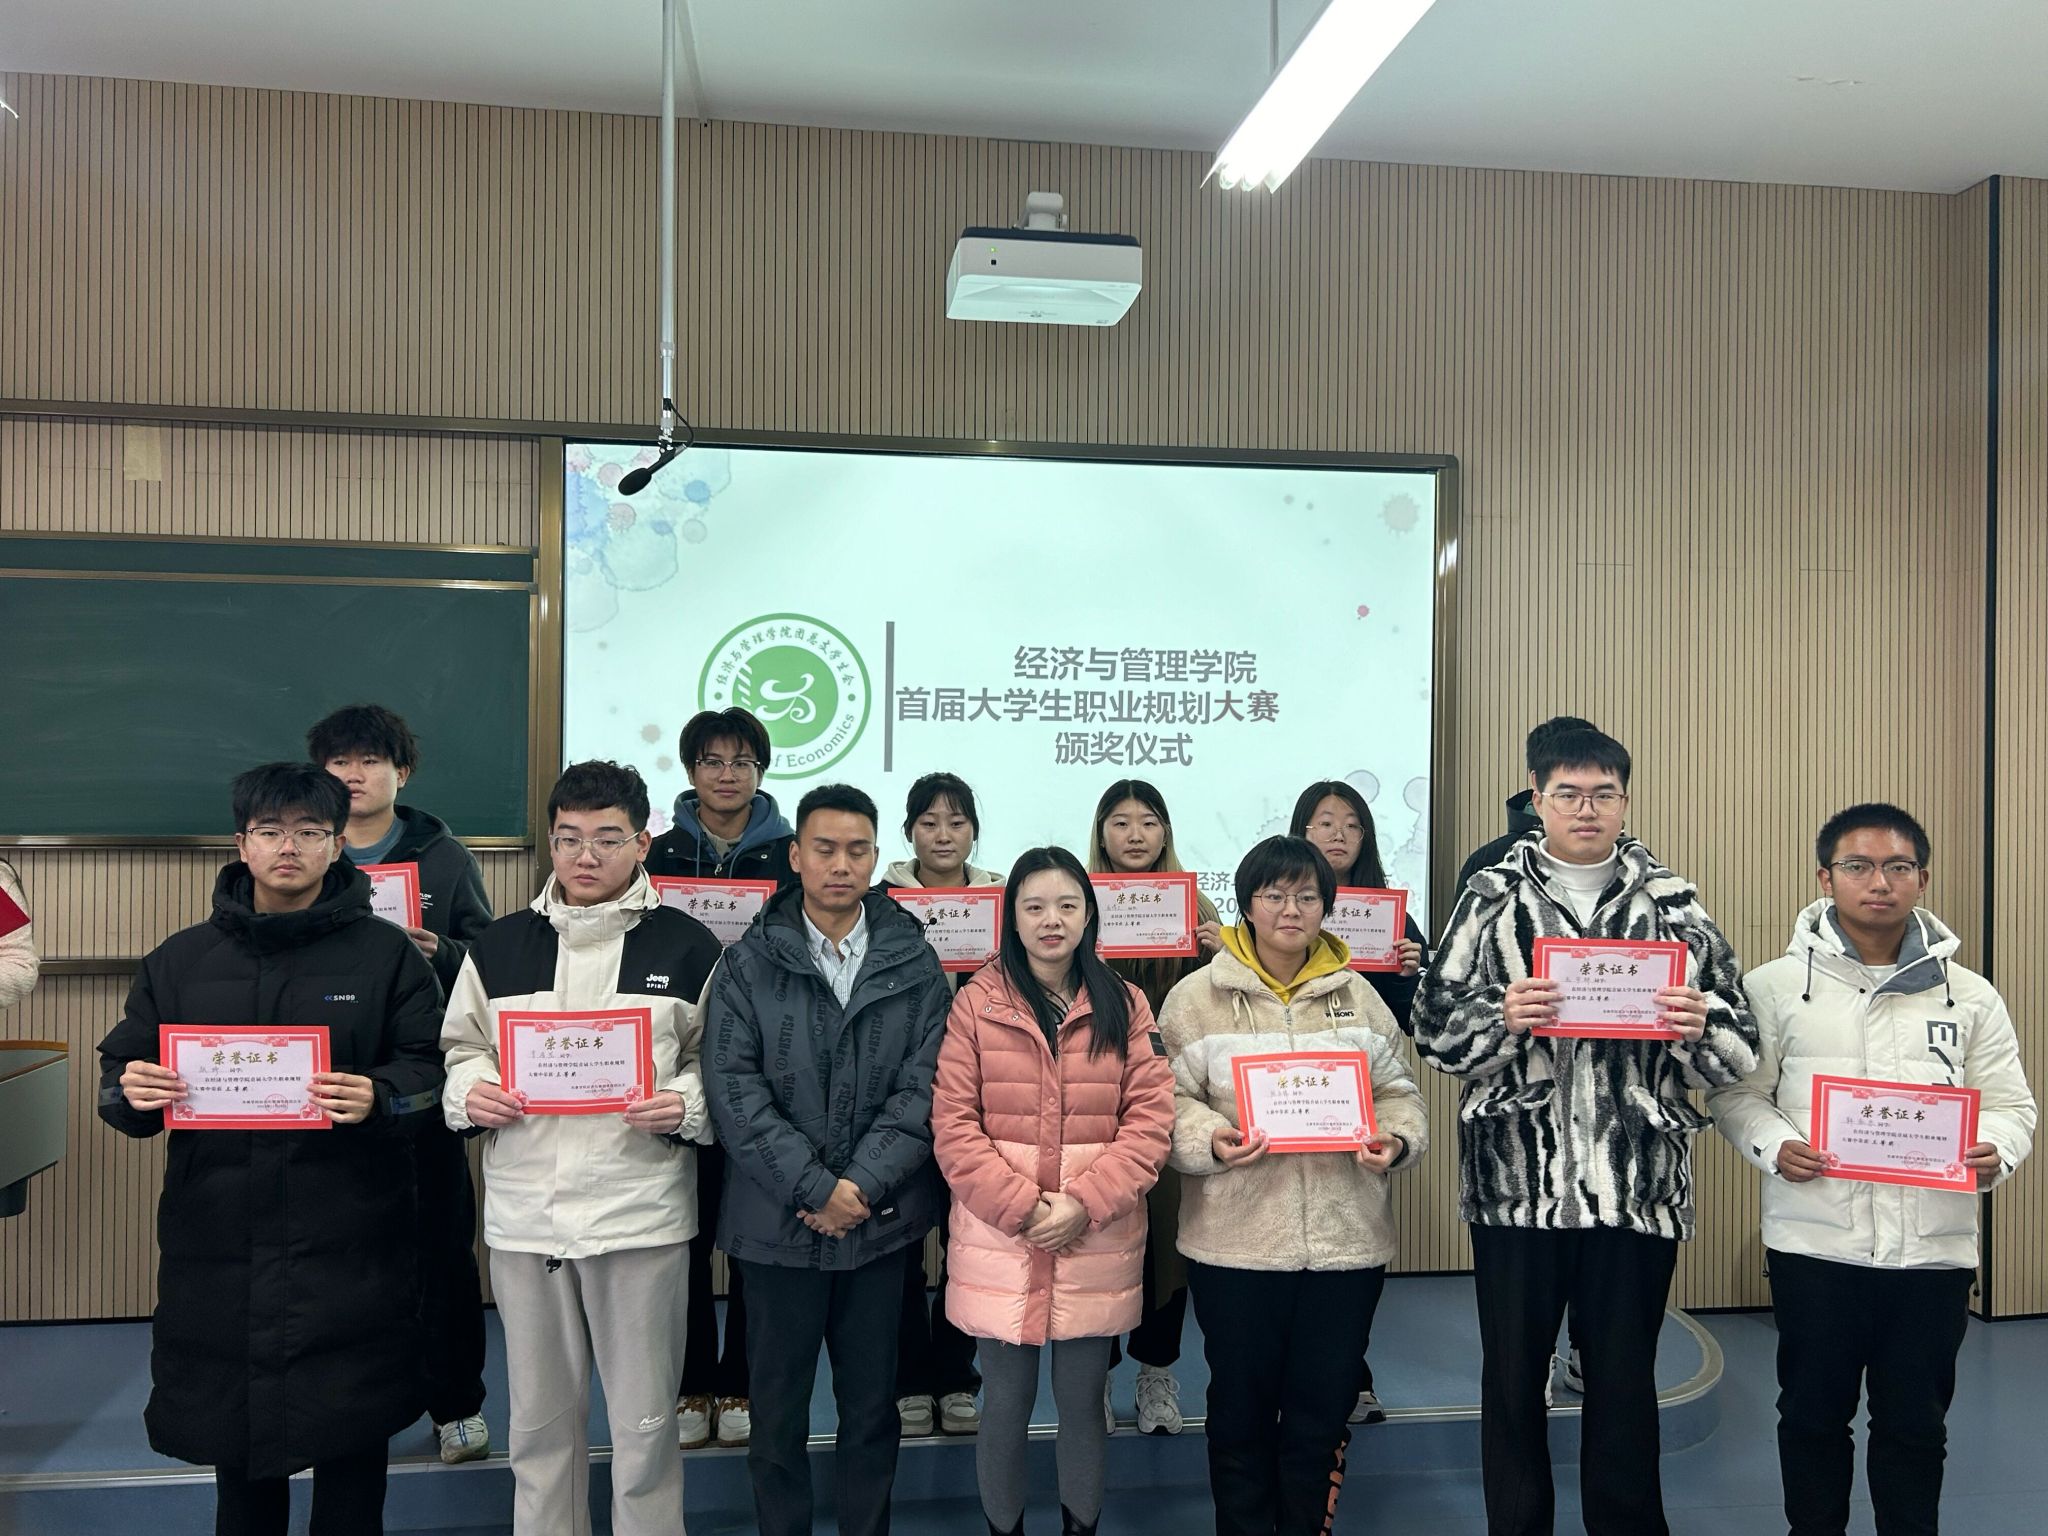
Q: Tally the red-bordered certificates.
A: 10